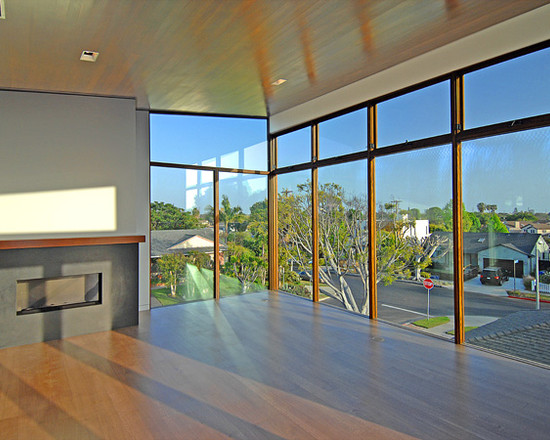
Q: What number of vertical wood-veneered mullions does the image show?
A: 5